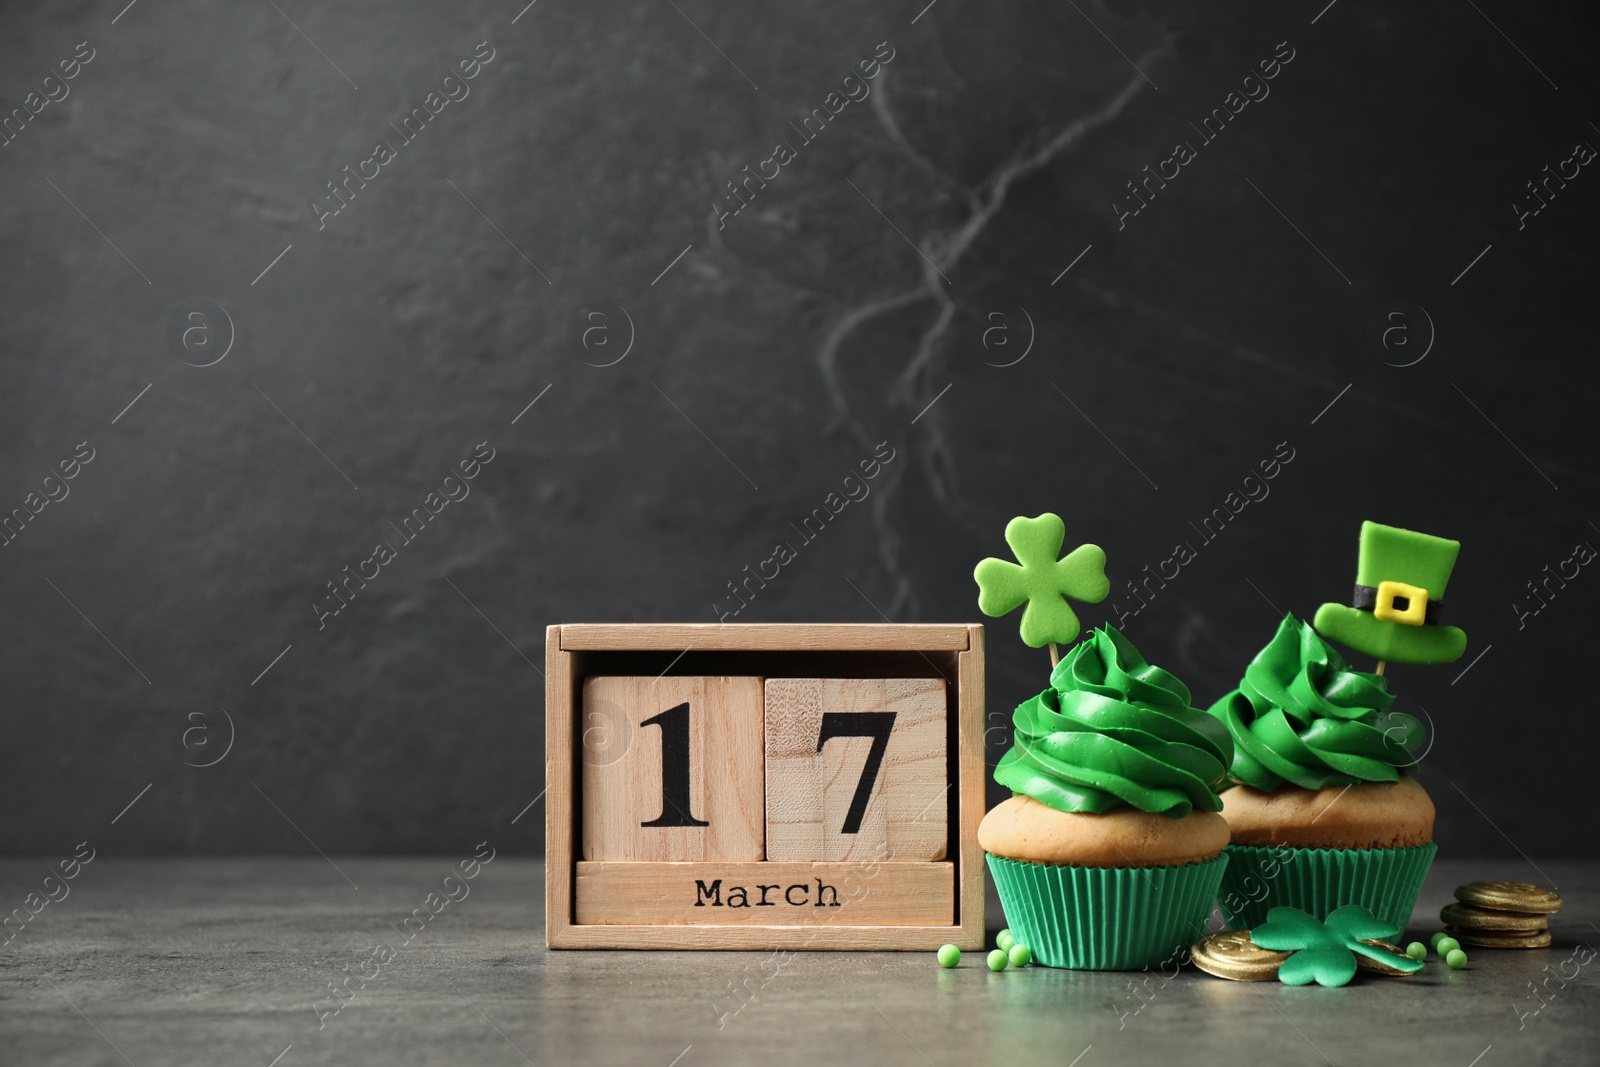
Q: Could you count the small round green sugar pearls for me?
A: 9